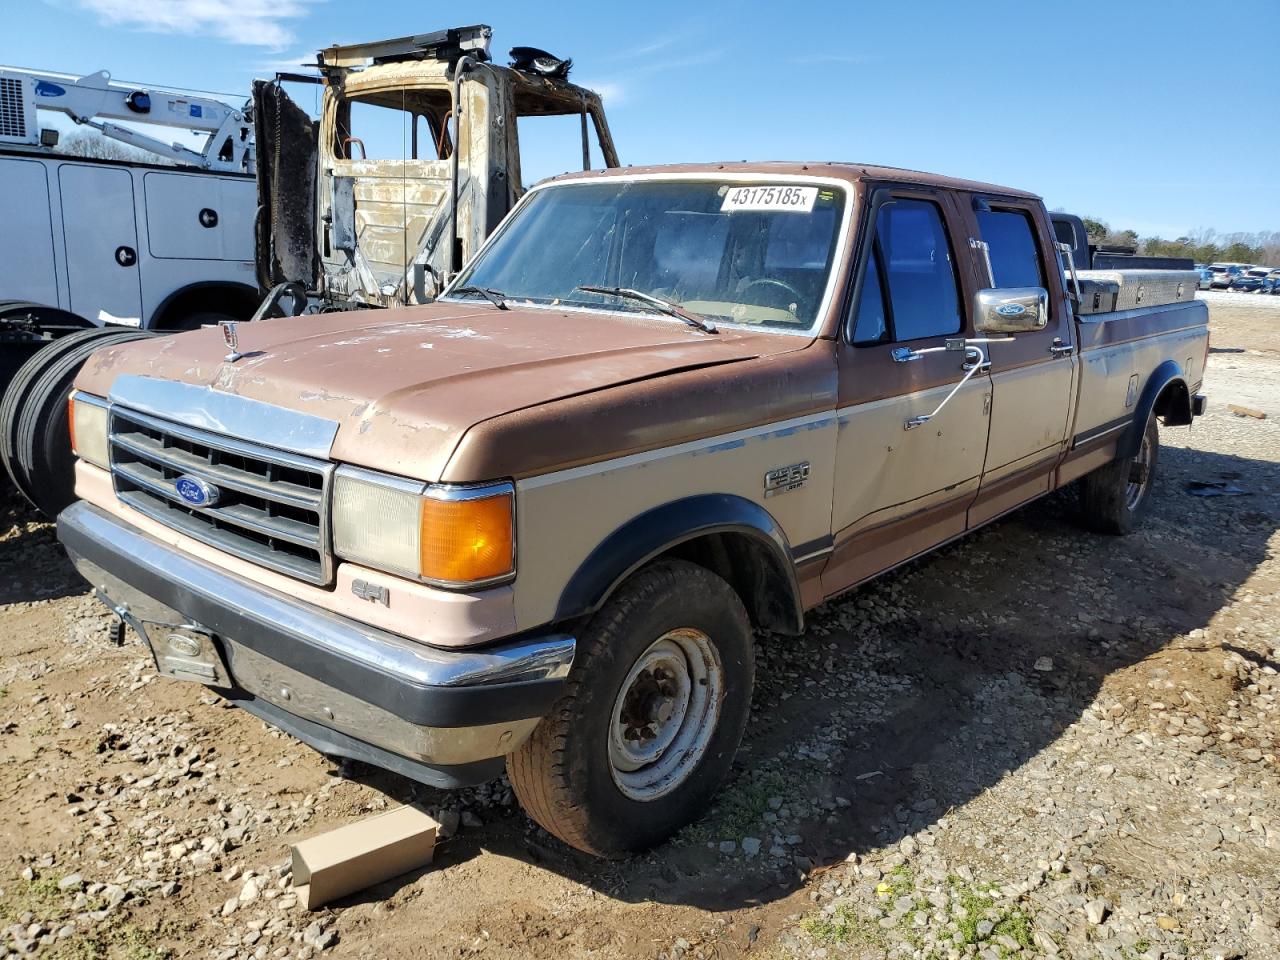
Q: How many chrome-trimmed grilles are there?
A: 1